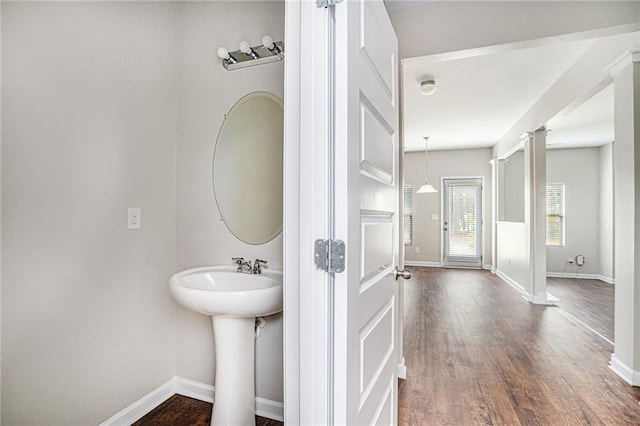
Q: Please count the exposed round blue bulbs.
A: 0